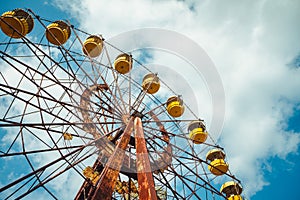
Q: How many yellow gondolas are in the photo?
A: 9